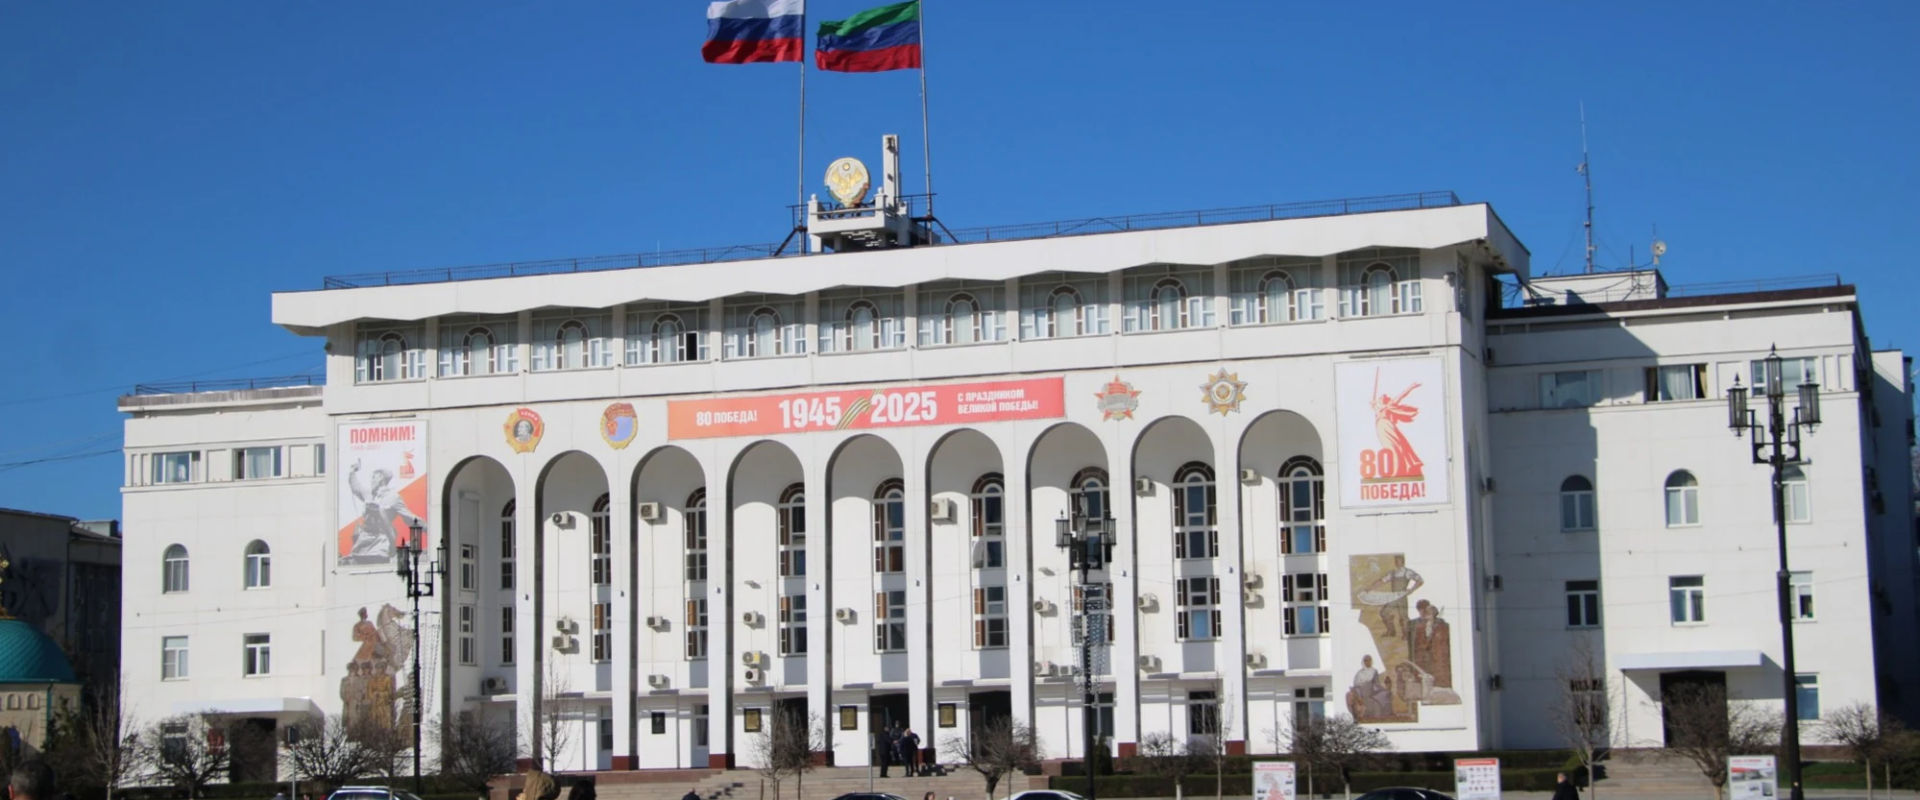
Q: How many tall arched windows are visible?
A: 9